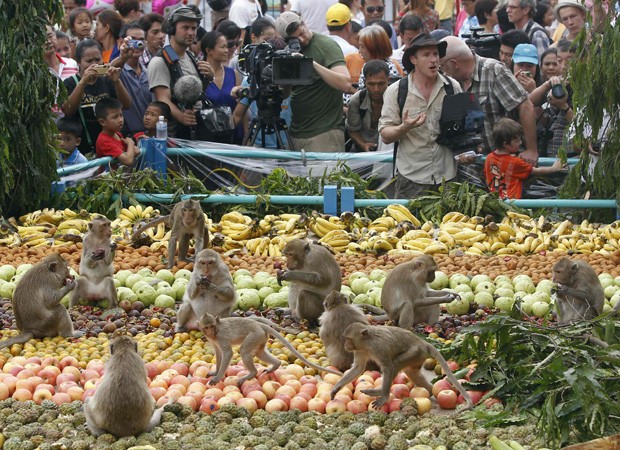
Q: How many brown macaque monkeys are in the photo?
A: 11